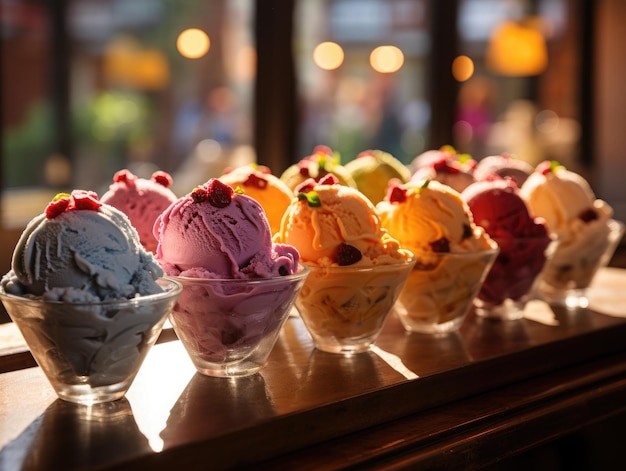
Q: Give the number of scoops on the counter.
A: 12